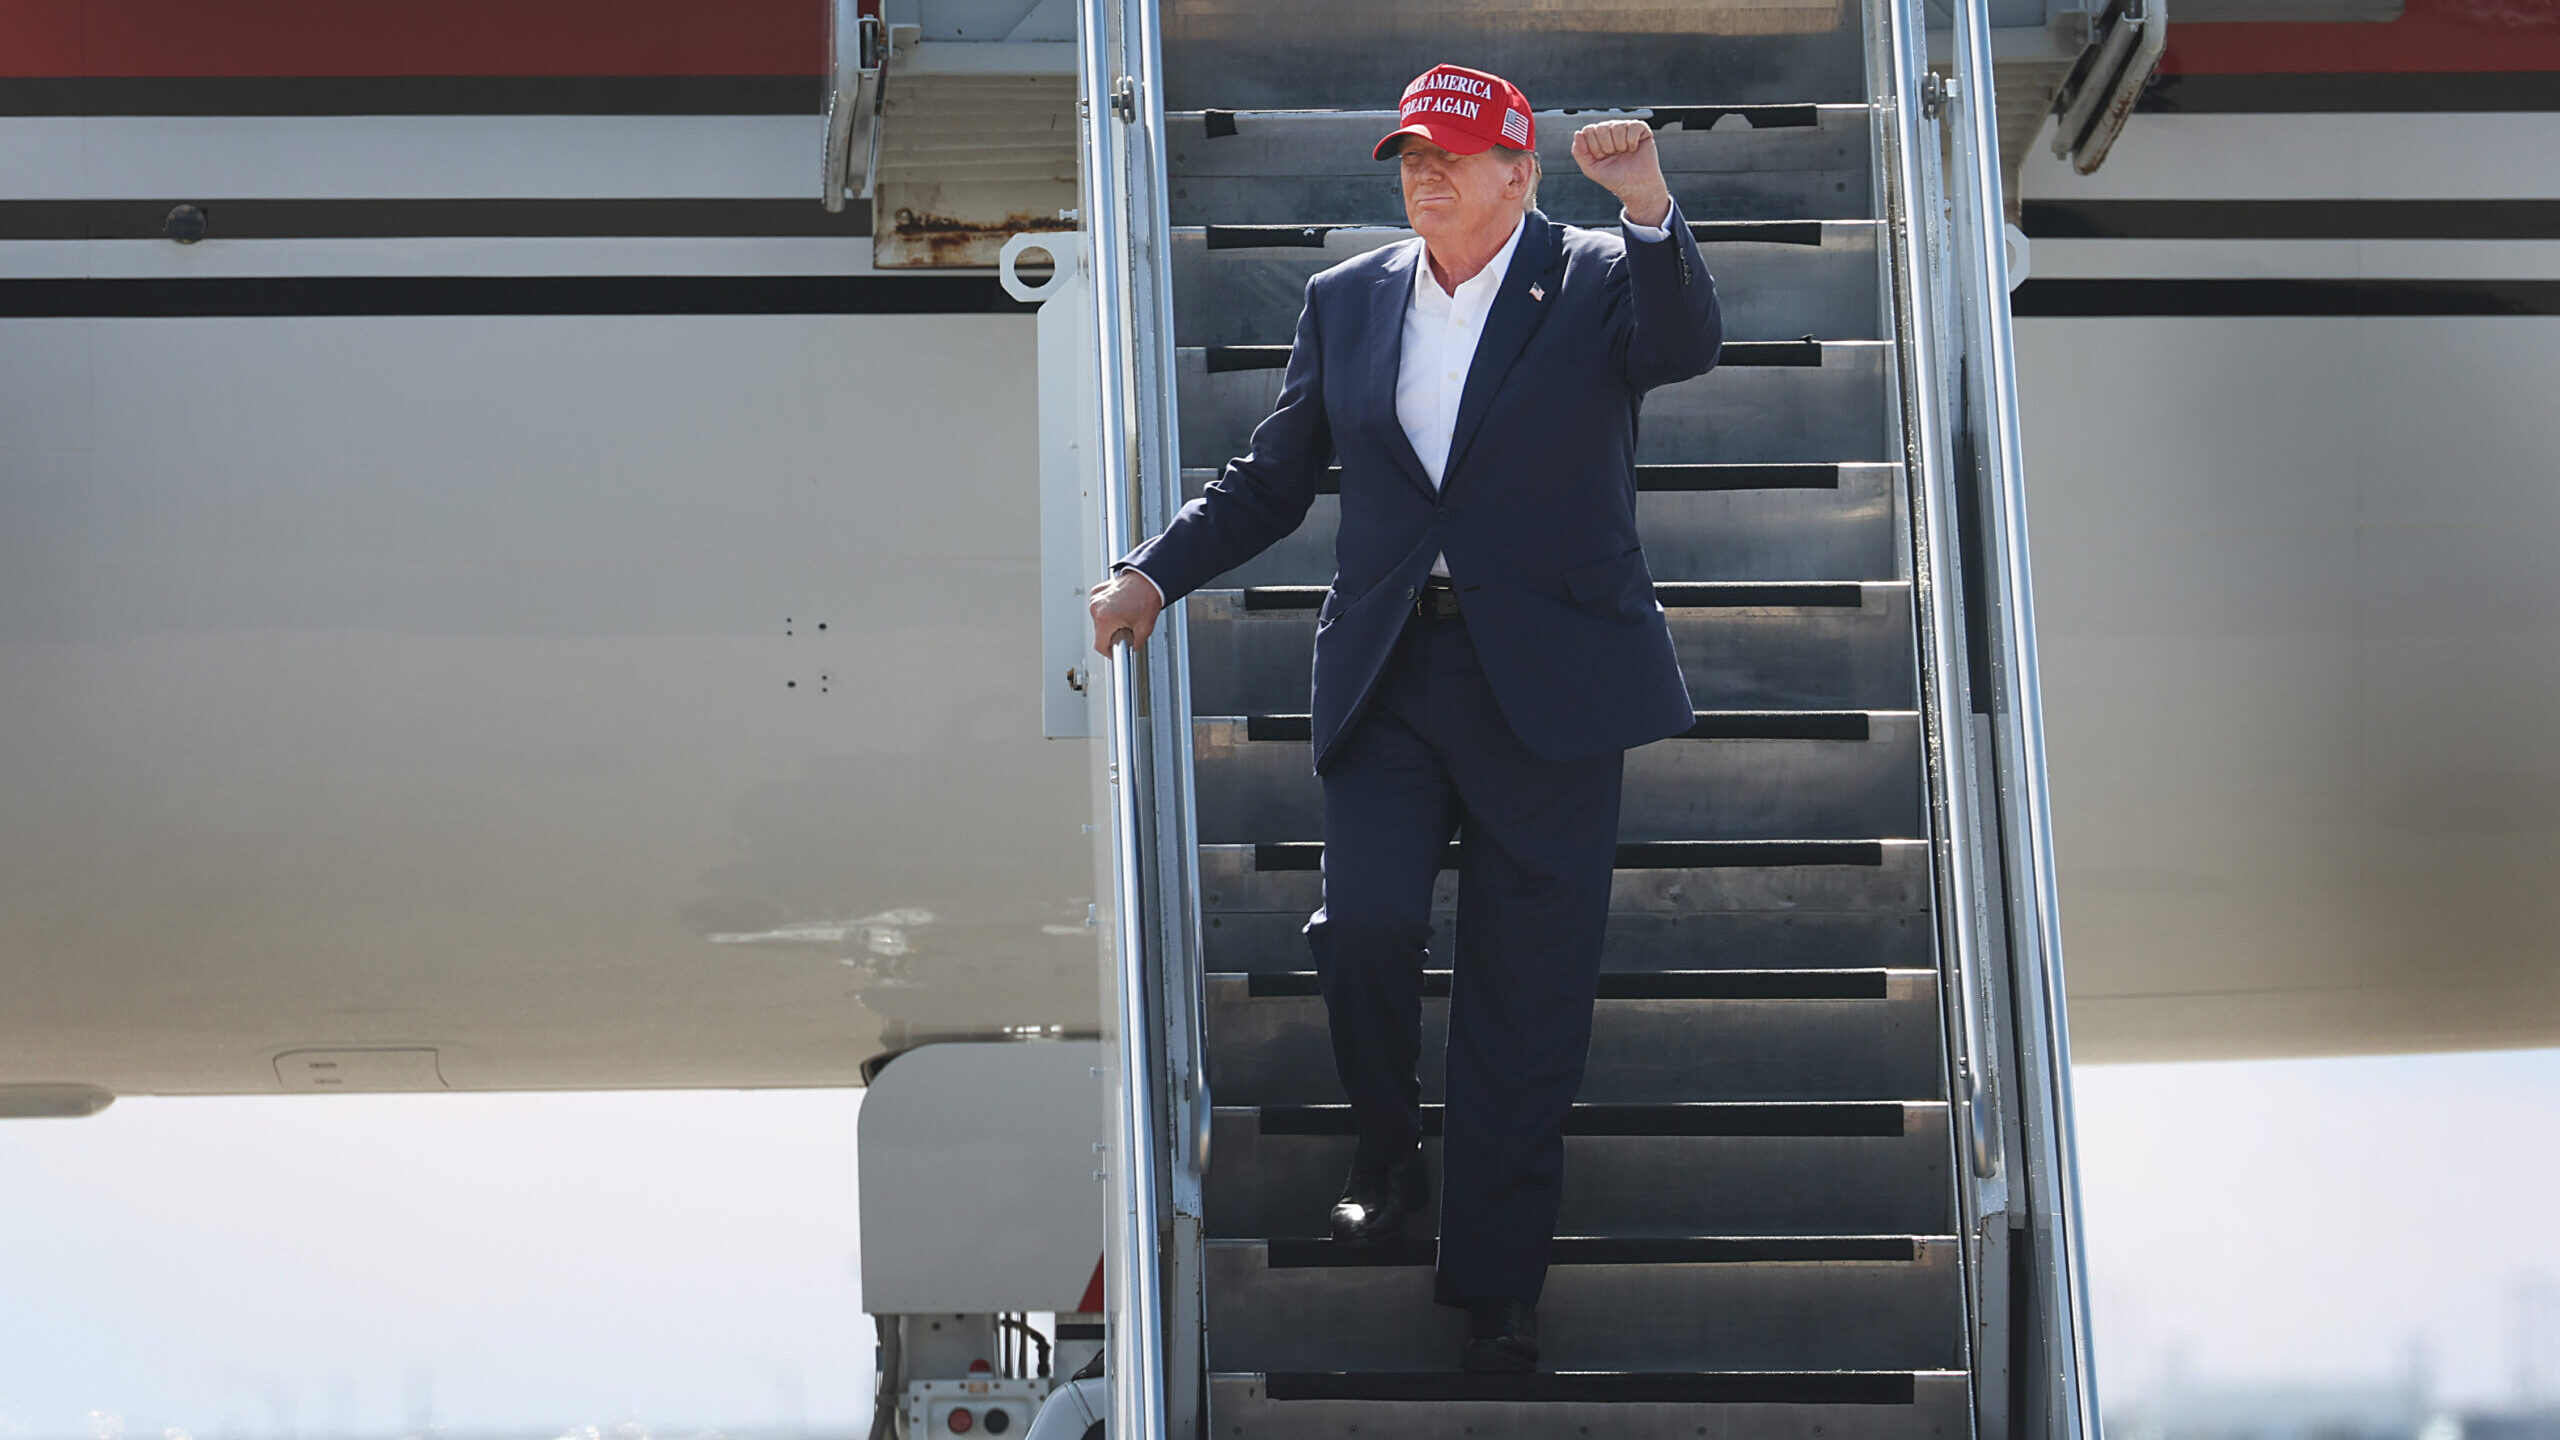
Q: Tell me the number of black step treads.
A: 11